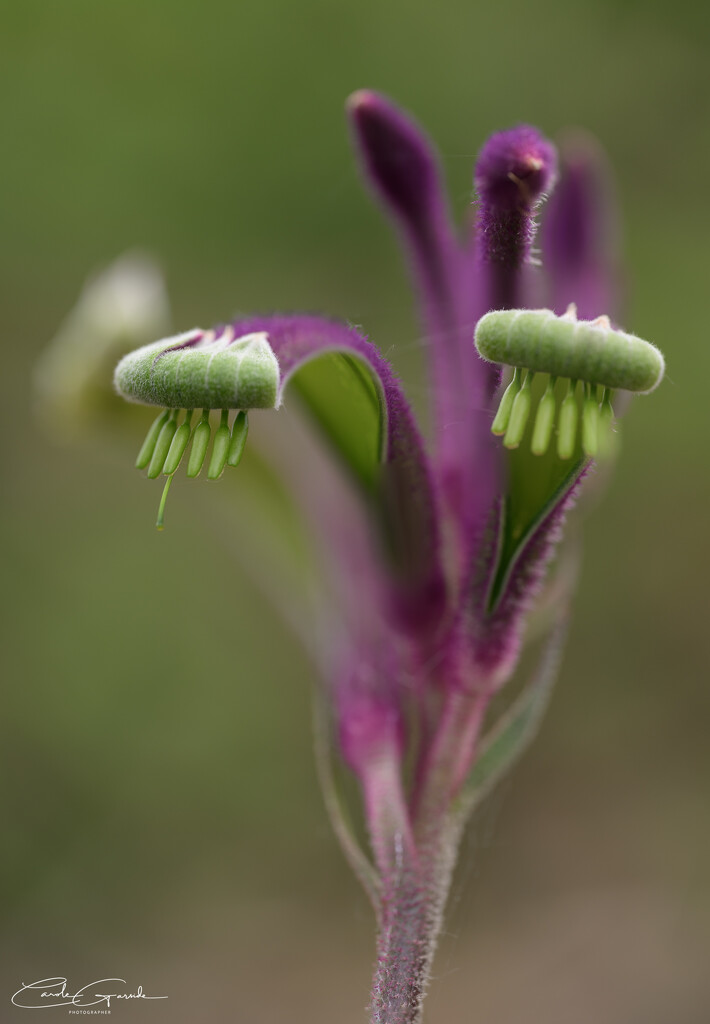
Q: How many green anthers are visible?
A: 12